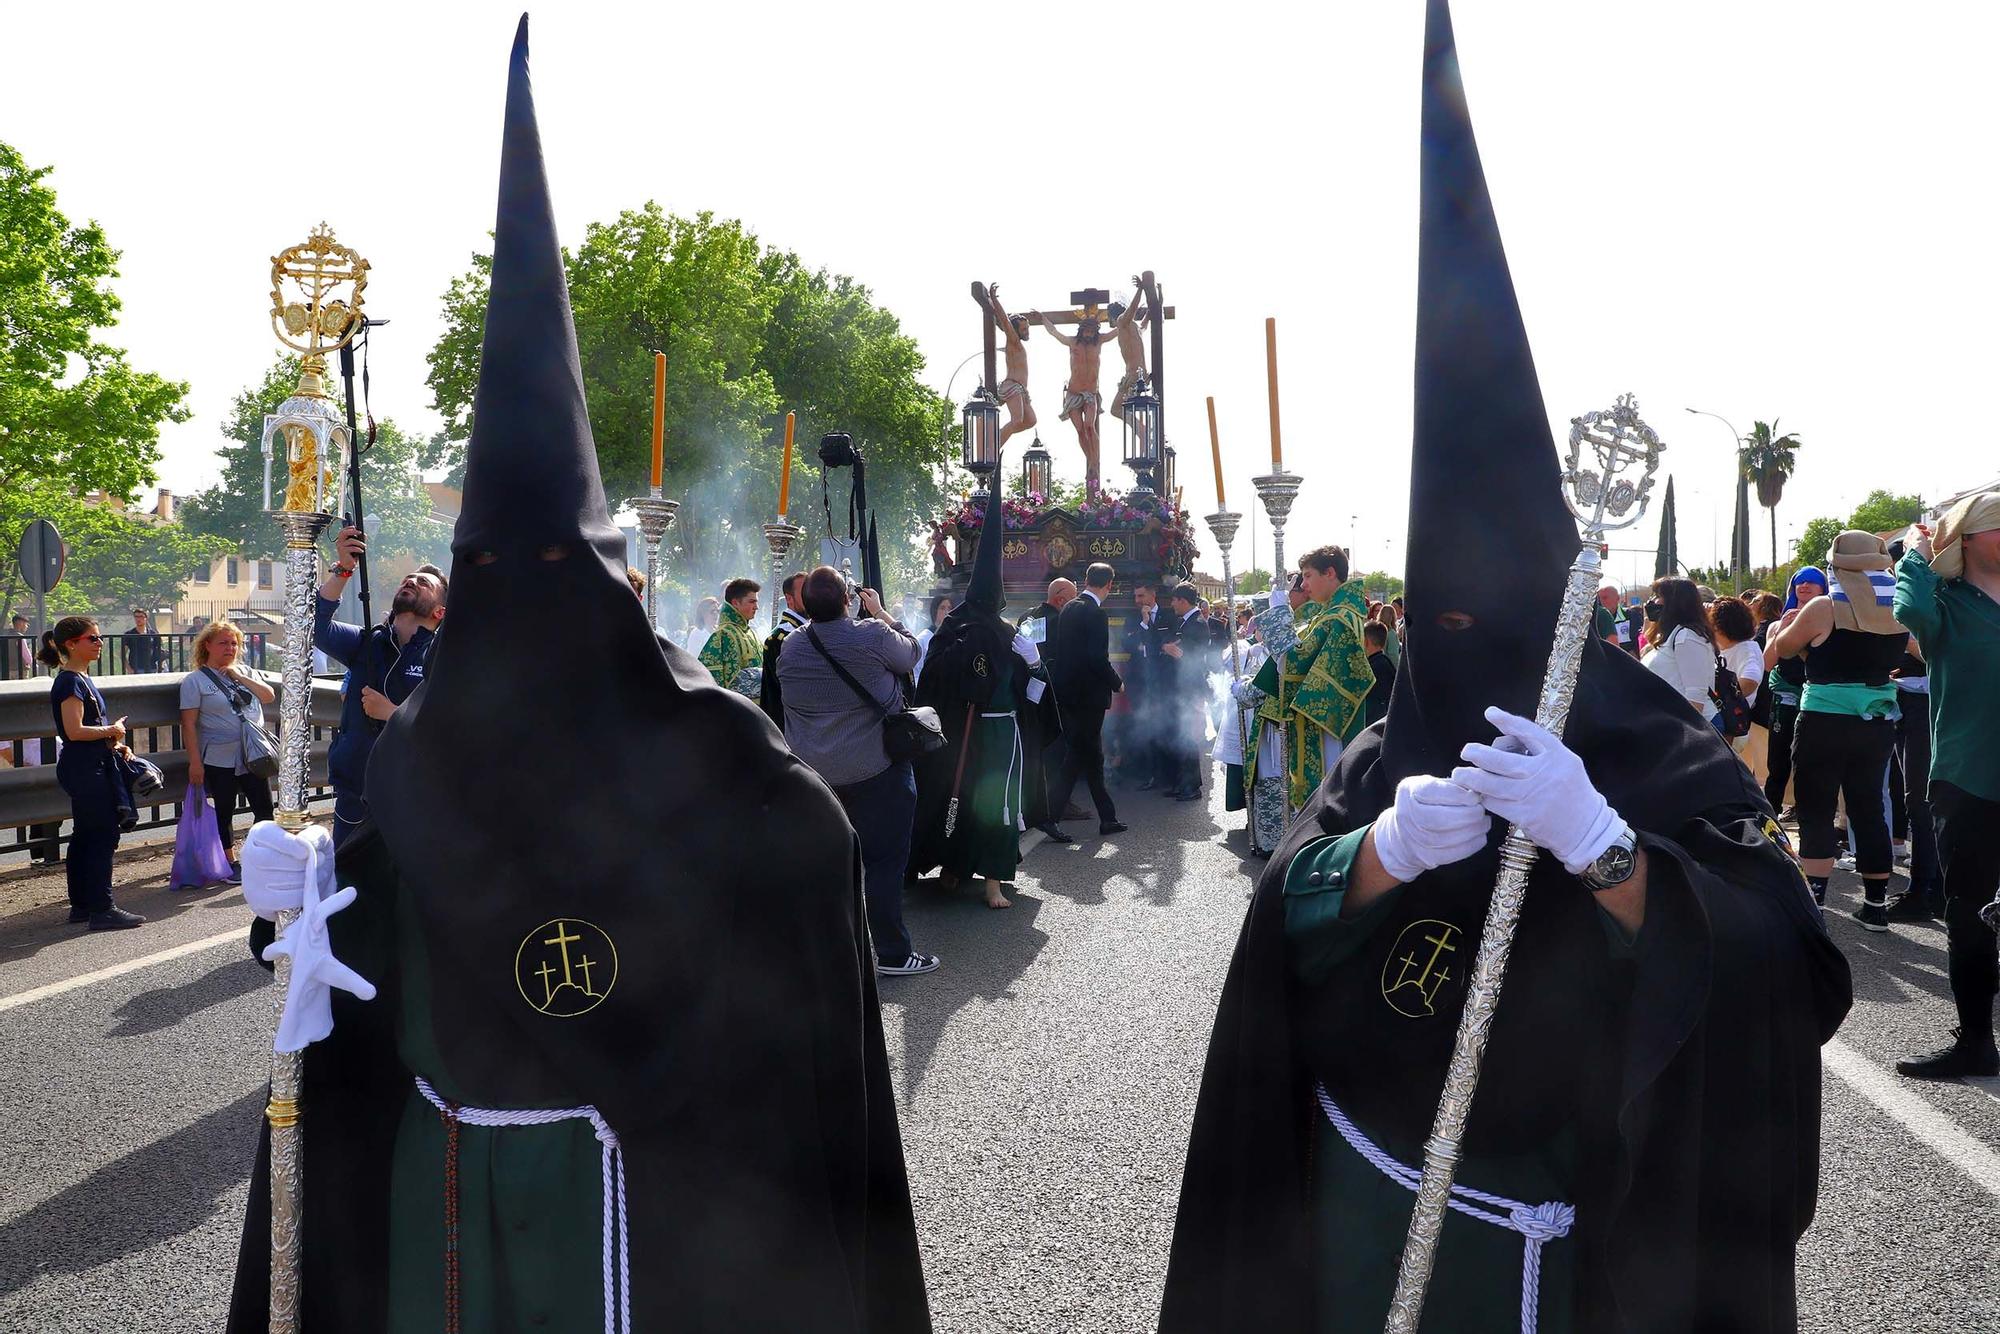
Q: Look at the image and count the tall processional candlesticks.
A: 4